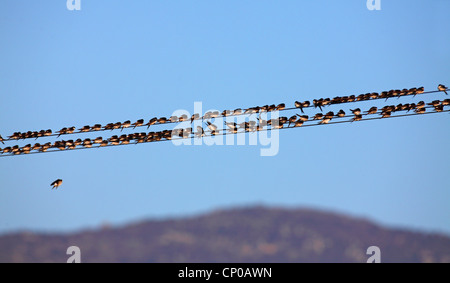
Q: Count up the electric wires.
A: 3